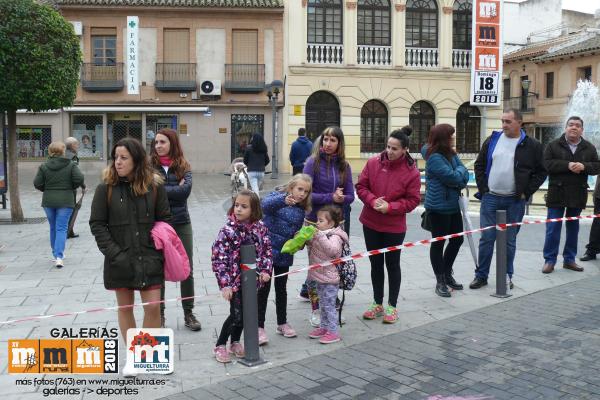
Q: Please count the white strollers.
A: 1